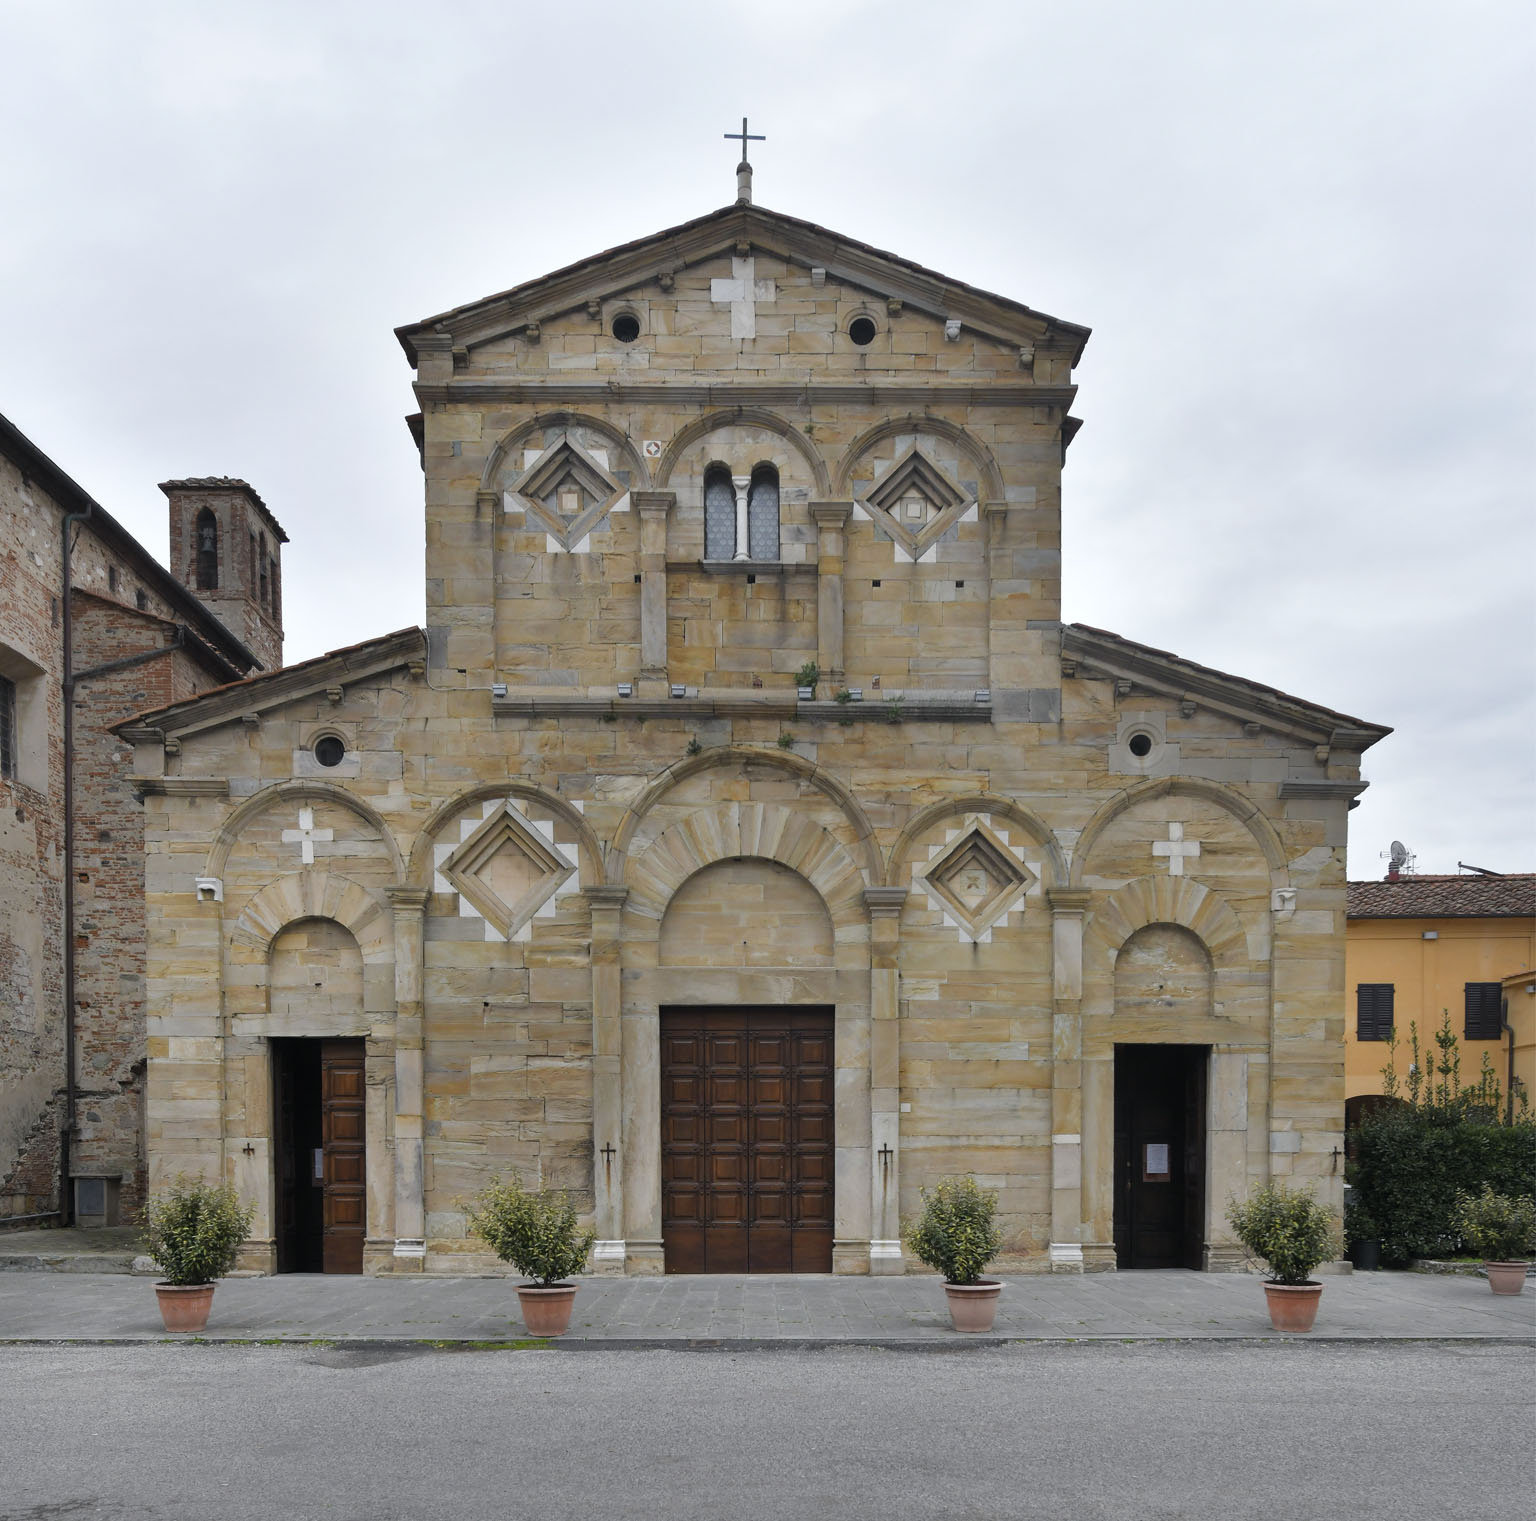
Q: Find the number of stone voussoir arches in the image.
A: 3